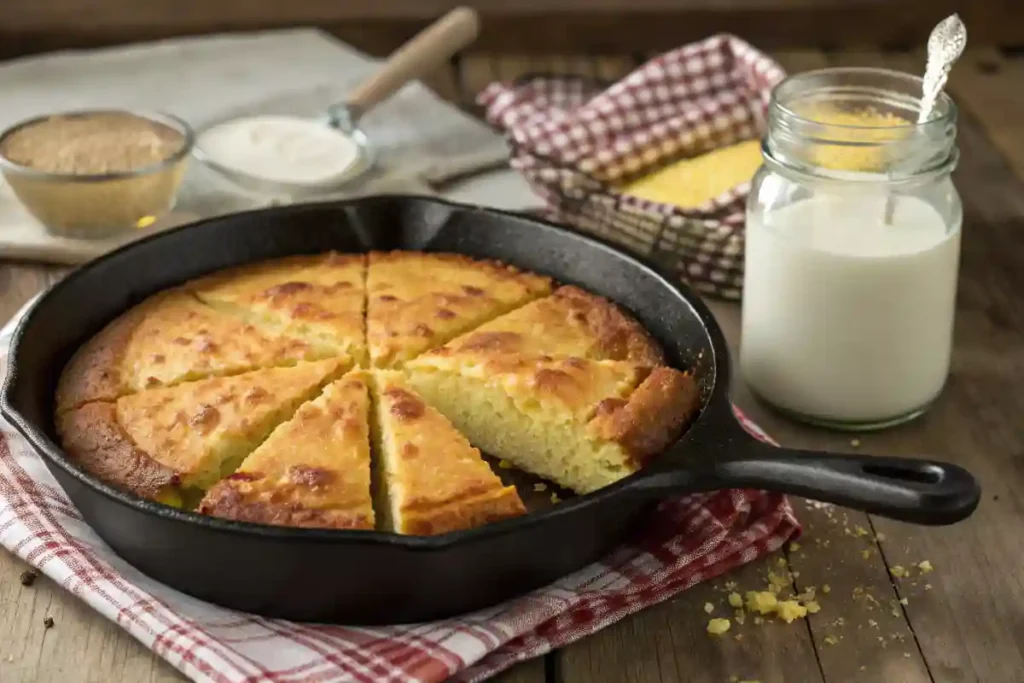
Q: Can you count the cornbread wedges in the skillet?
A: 8